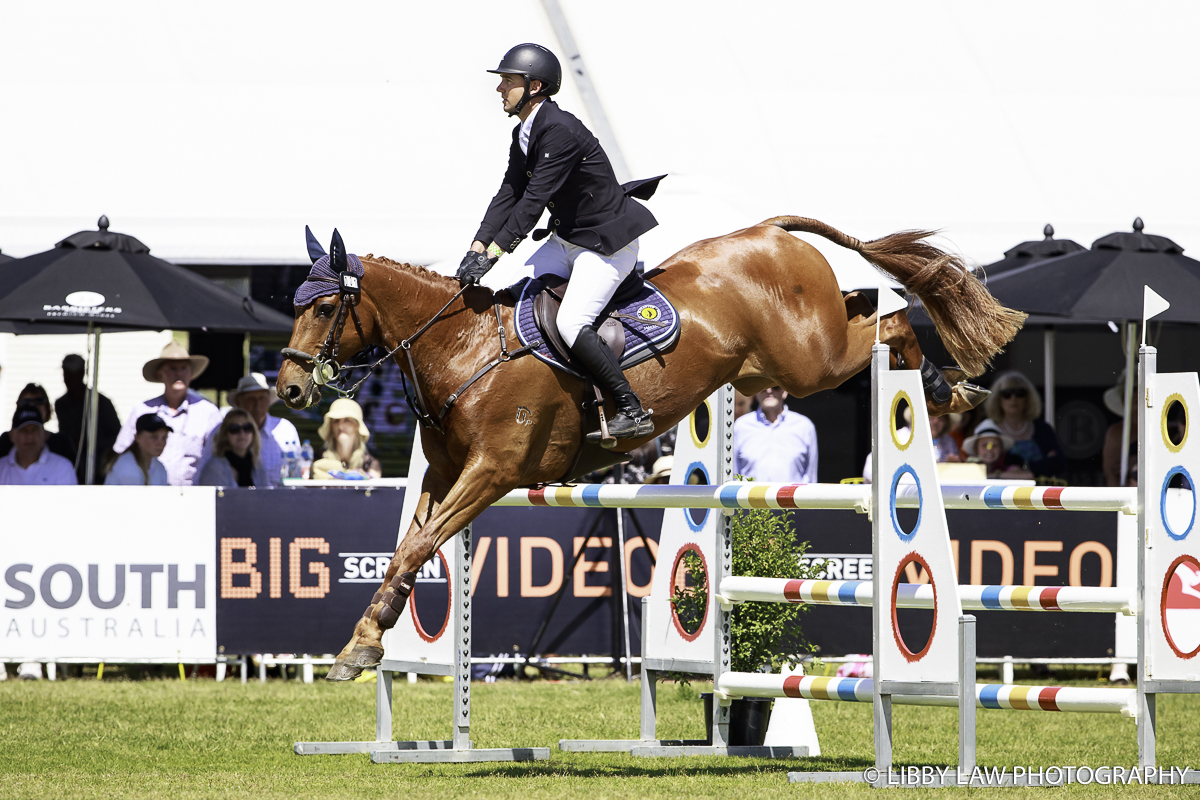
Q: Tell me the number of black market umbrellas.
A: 4